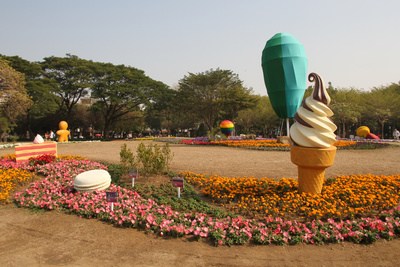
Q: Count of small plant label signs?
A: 3